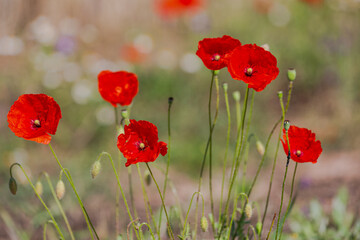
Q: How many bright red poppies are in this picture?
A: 6